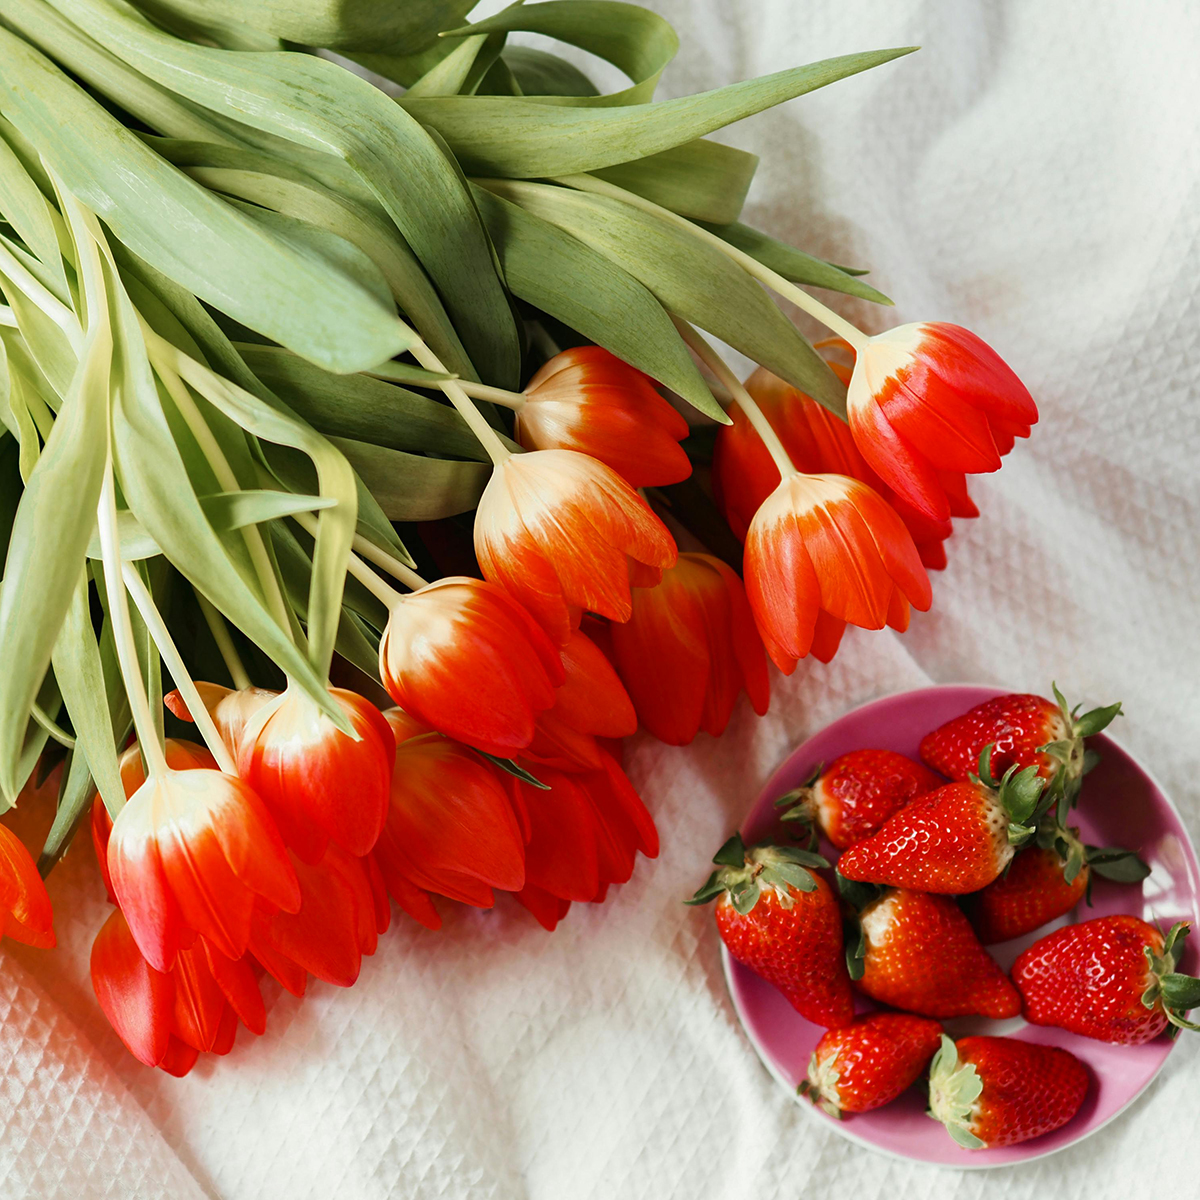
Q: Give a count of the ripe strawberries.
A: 9